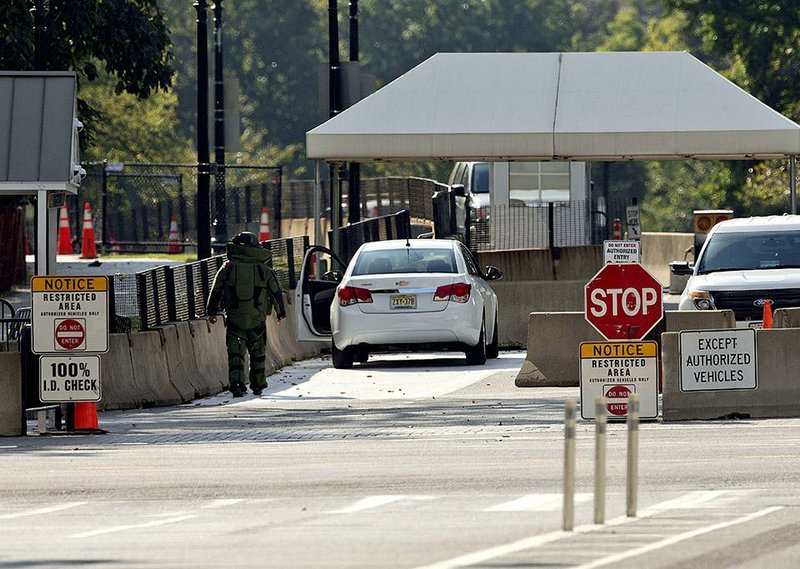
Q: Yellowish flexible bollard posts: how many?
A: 3